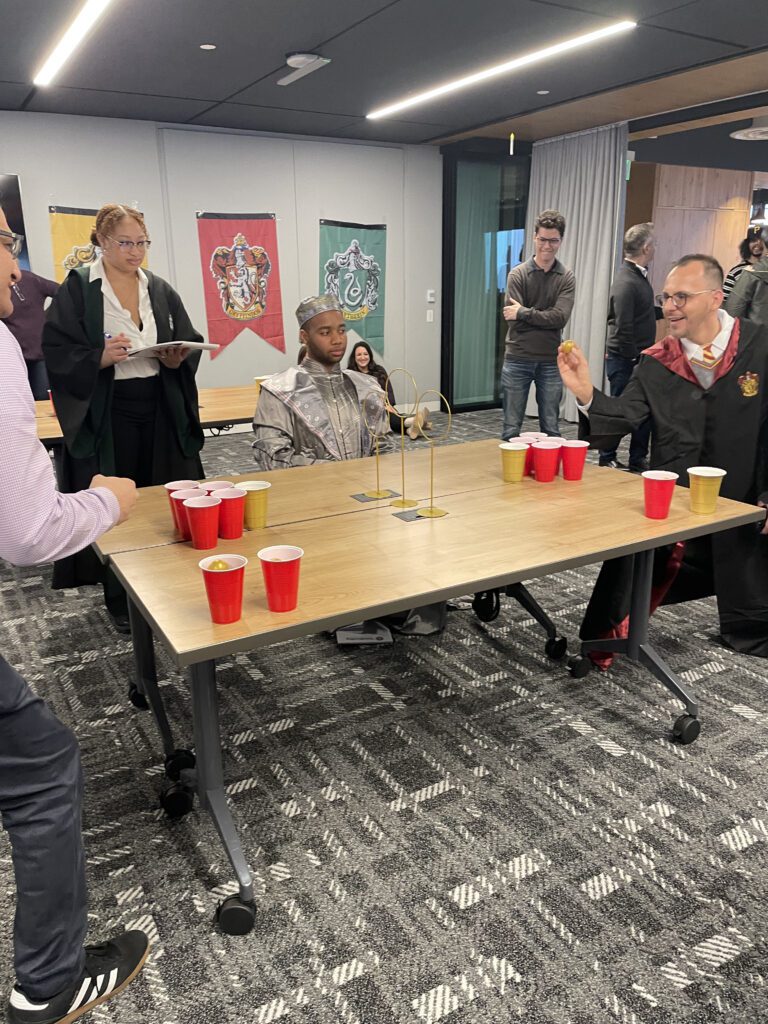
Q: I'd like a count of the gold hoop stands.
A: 3